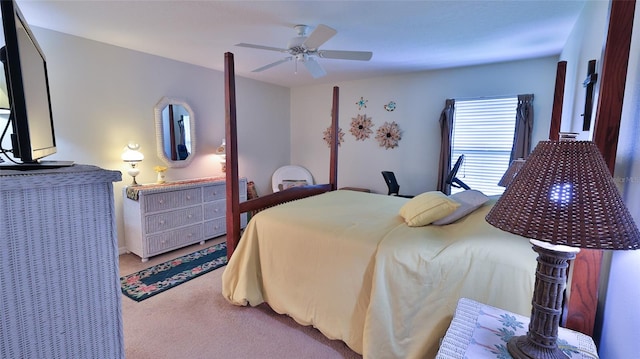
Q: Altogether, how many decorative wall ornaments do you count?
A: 5